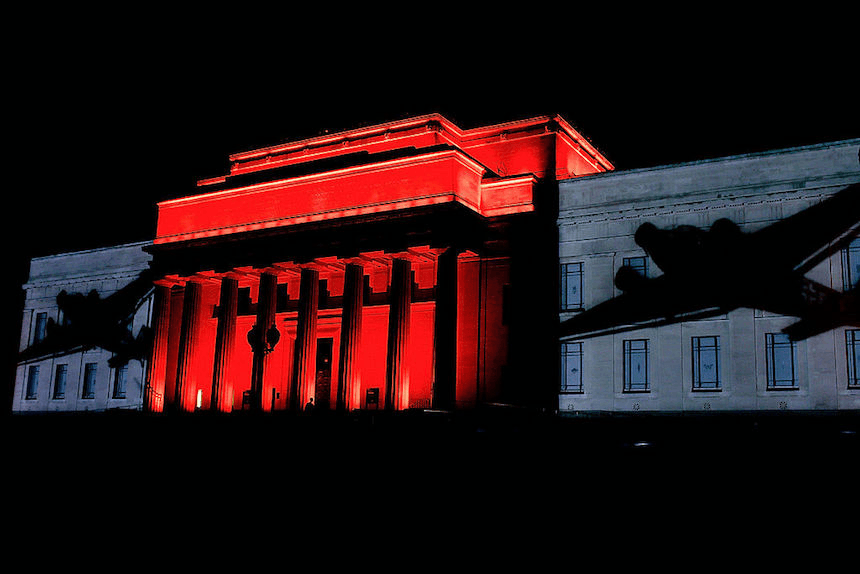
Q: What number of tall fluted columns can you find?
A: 8